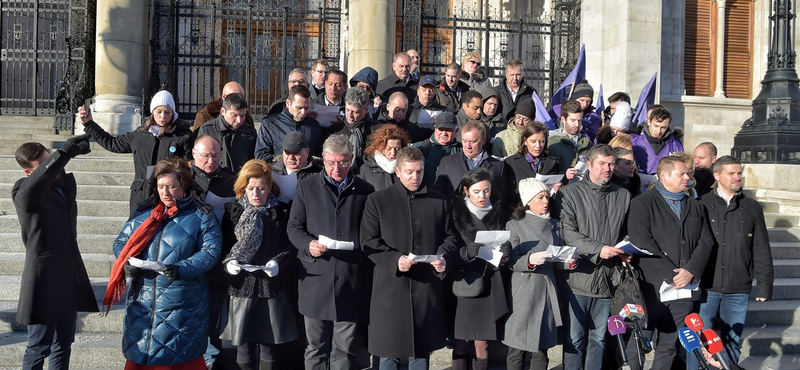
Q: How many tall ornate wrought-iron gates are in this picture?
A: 3